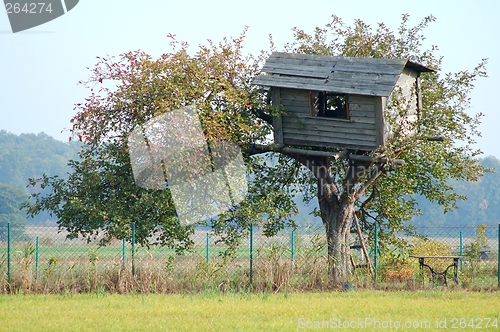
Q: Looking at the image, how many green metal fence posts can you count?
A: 10